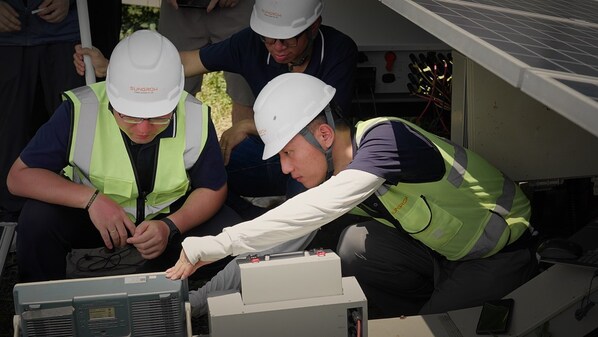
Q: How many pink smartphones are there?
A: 0